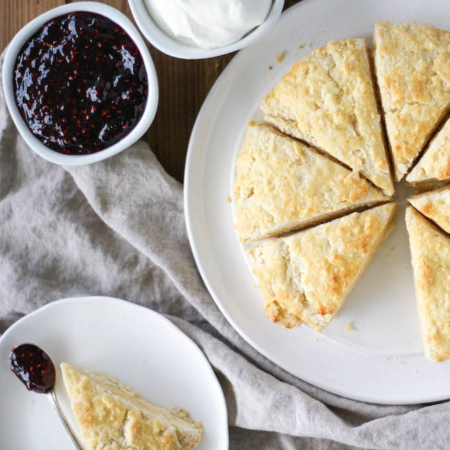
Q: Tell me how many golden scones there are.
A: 8